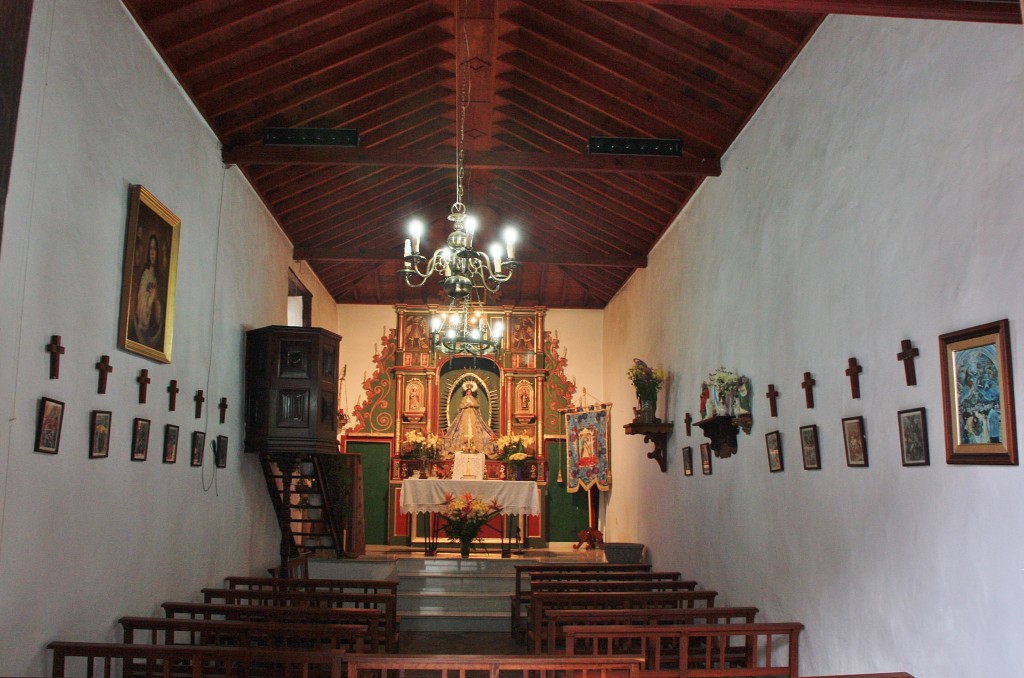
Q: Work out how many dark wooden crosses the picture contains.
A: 11